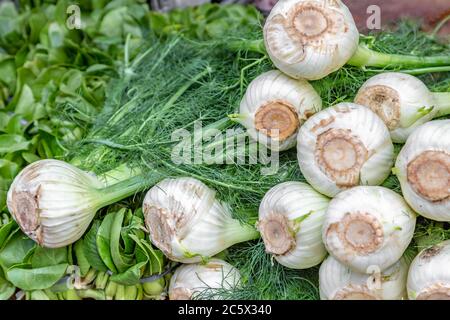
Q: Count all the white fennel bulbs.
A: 12